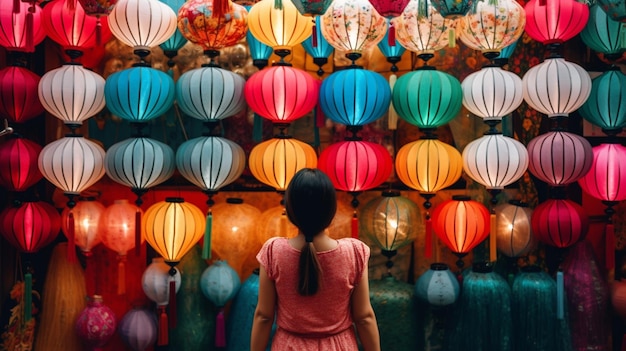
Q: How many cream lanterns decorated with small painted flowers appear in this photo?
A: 3